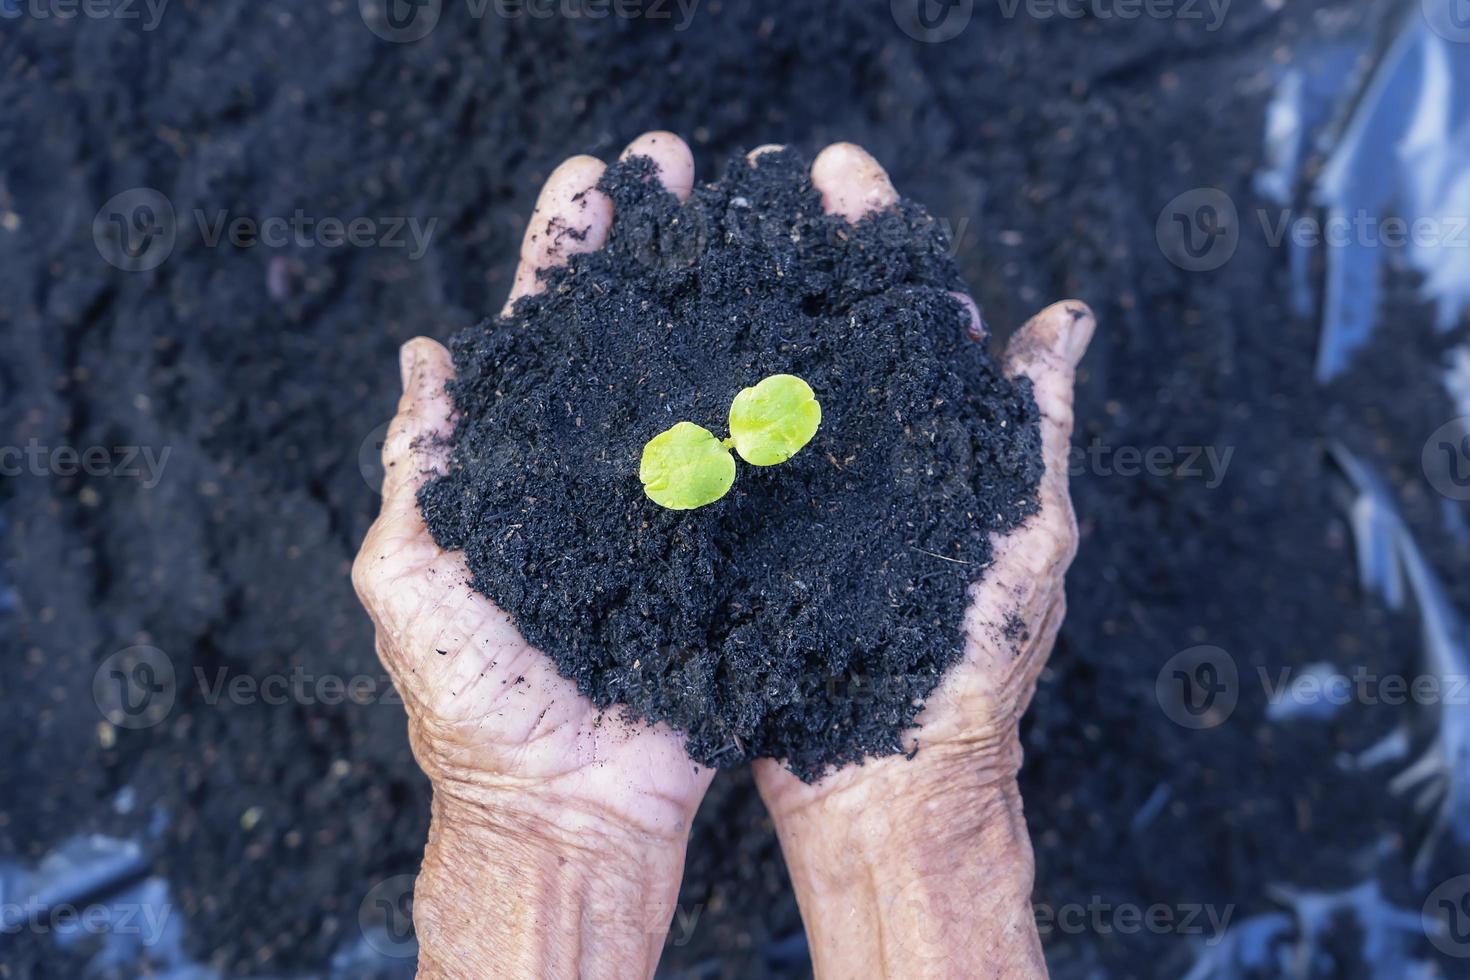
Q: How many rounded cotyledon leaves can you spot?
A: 2